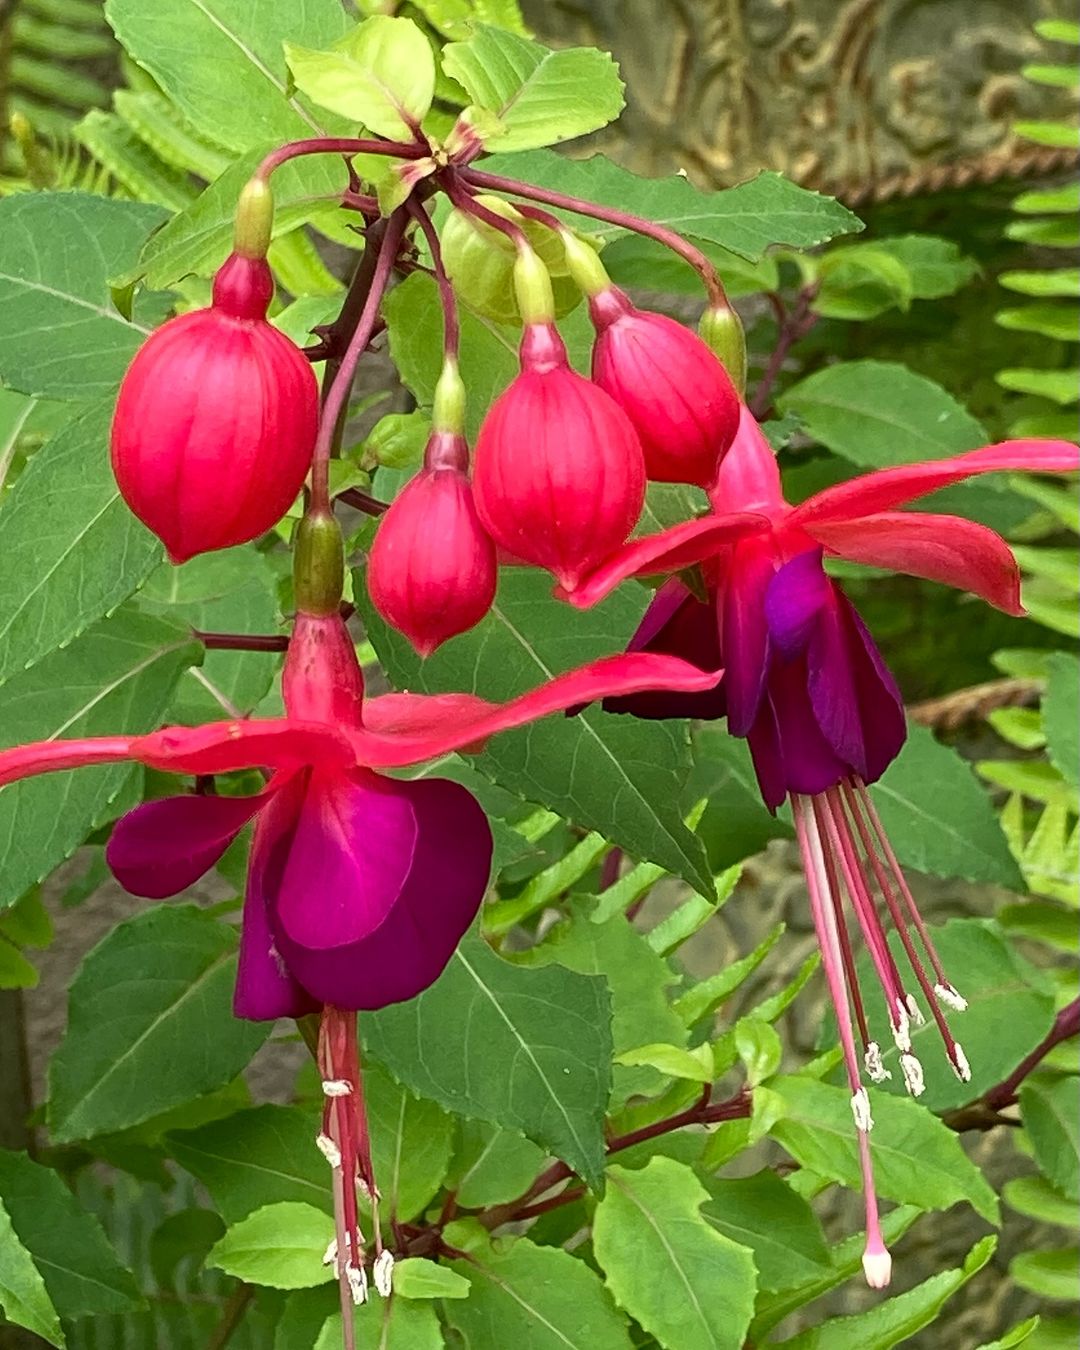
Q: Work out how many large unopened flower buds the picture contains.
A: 4